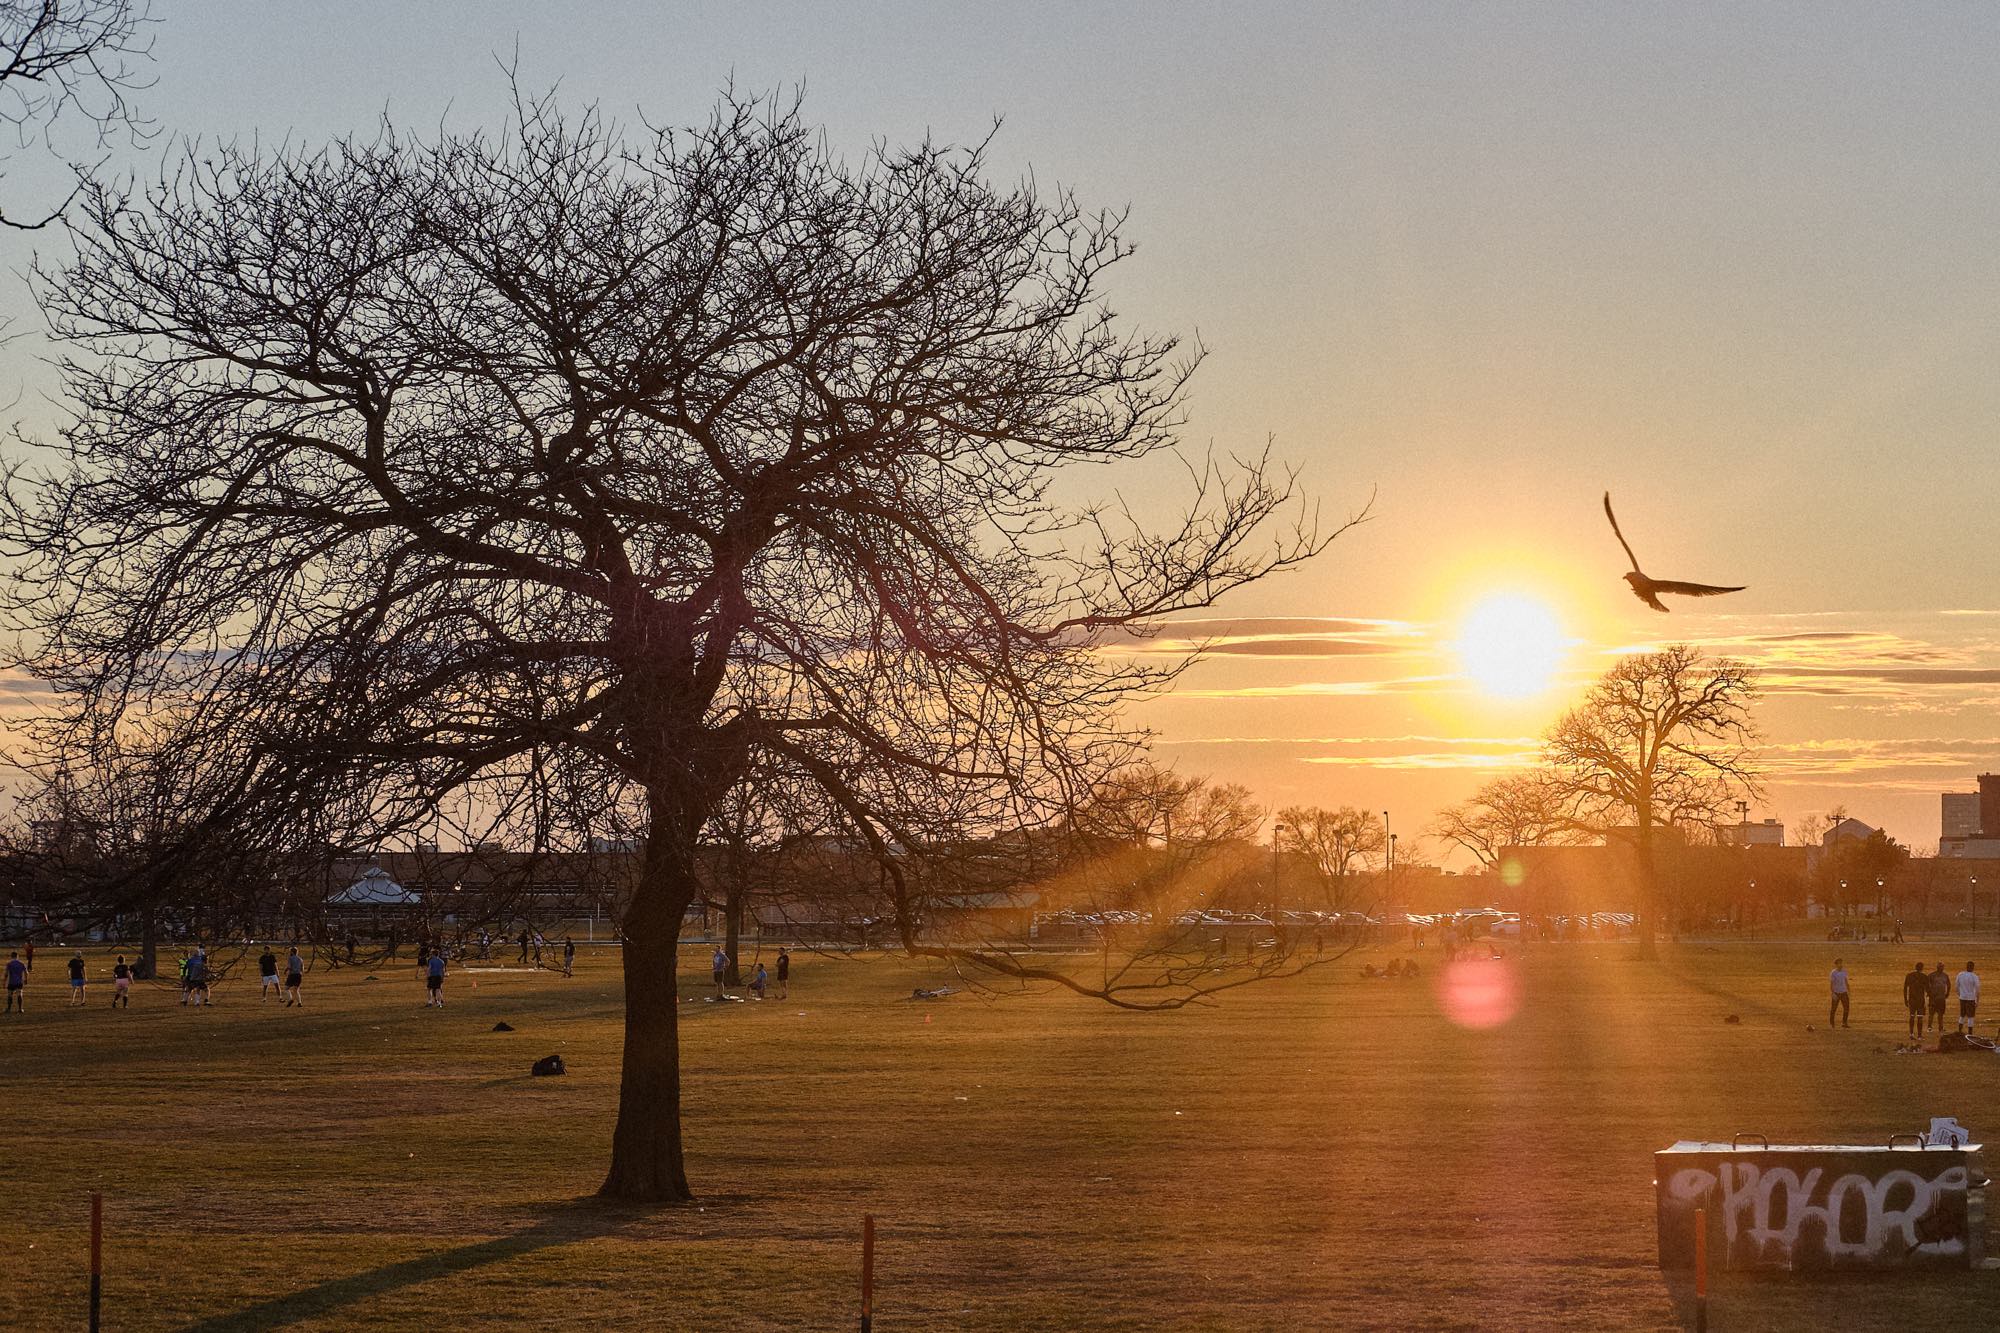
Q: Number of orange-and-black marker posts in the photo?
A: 3